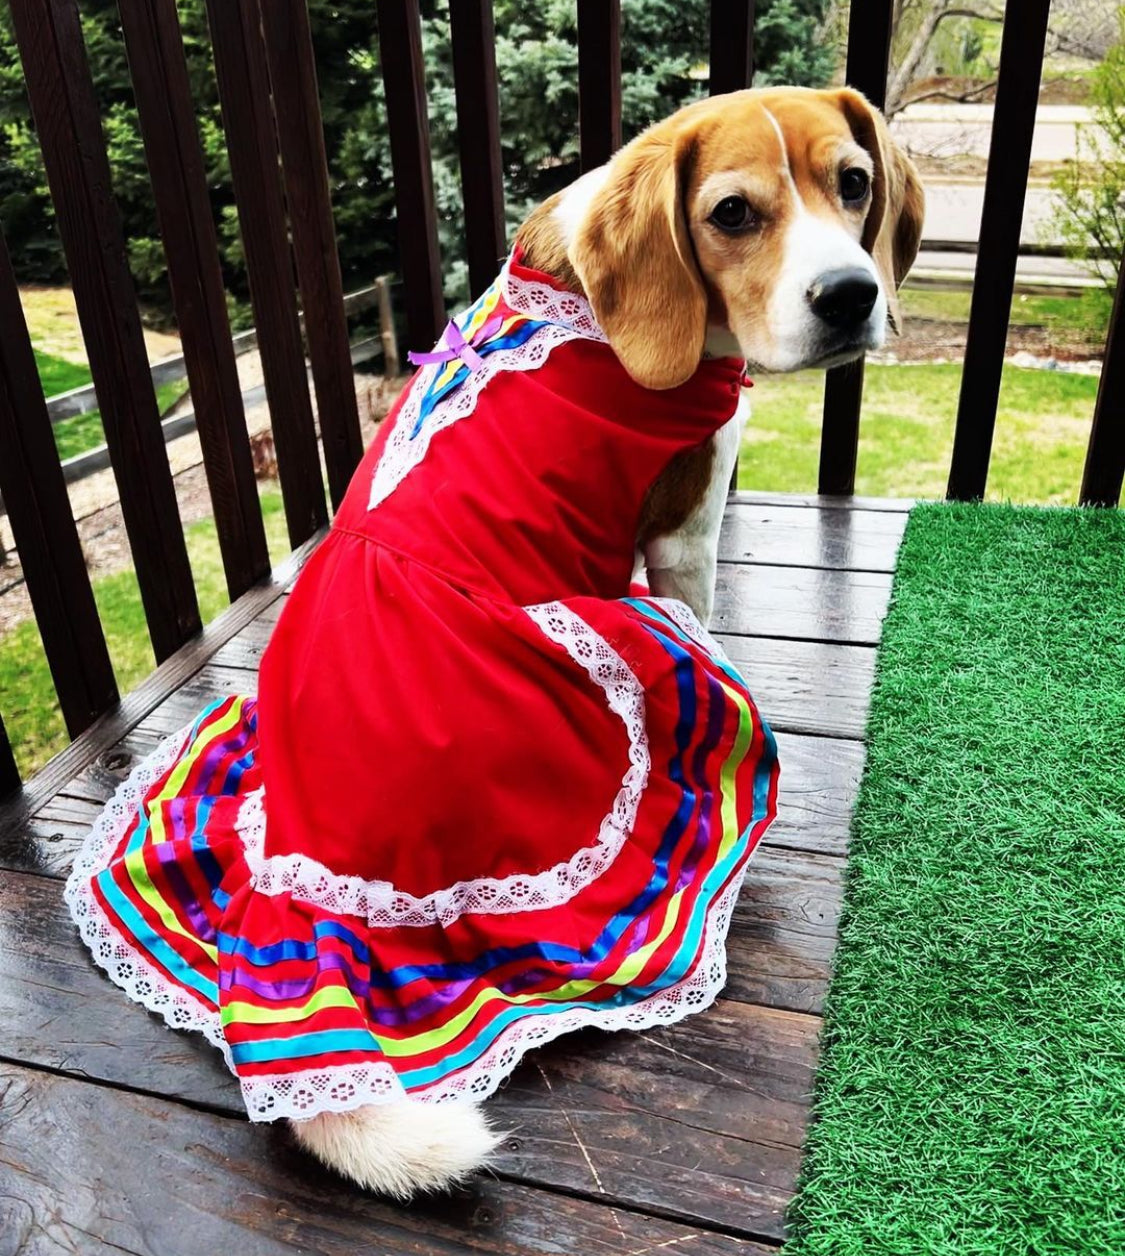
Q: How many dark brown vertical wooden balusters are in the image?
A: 13